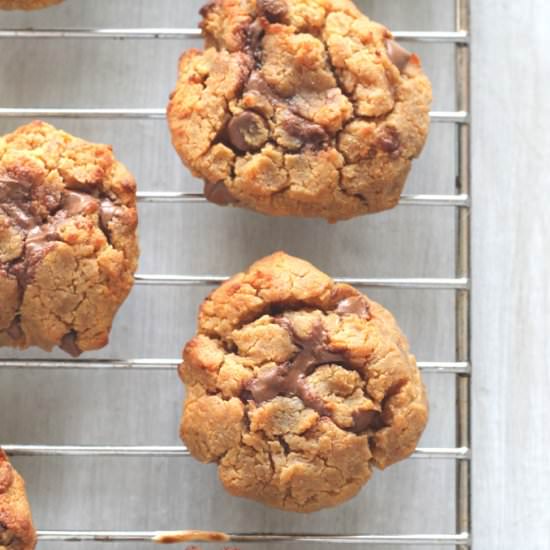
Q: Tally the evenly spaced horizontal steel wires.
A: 7